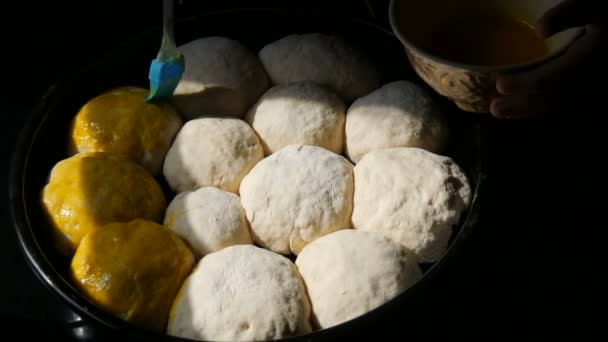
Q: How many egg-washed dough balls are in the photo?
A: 3